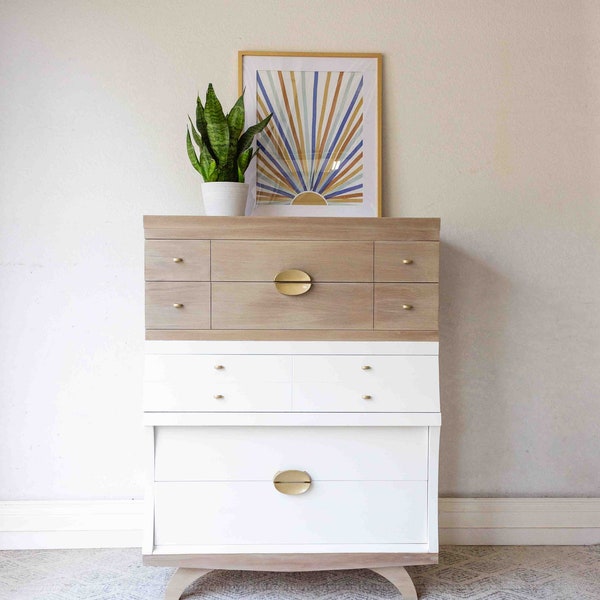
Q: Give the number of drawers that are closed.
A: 12